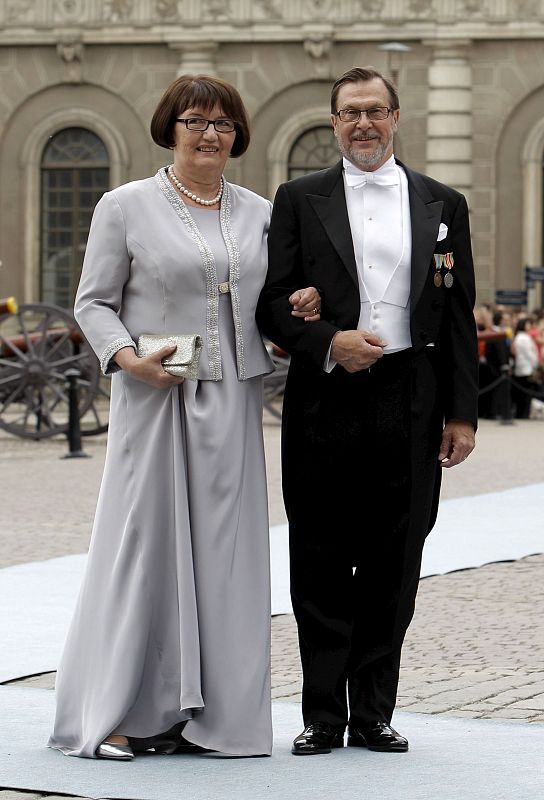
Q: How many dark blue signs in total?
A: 2